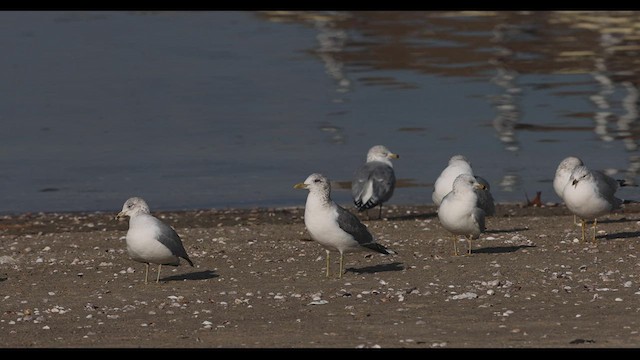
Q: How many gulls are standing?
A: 7